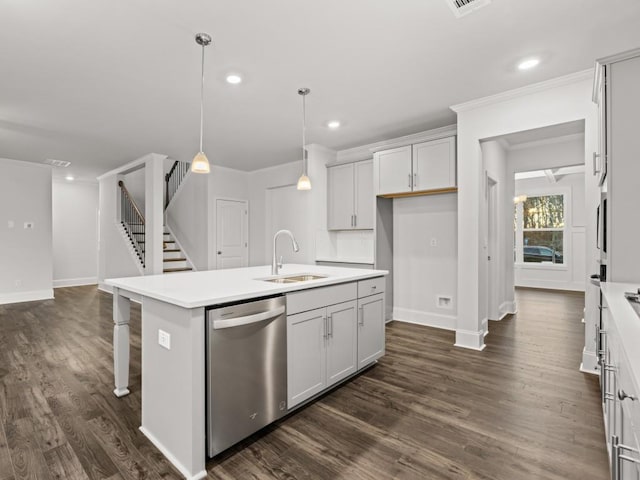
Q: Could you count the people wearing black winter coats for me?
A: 0